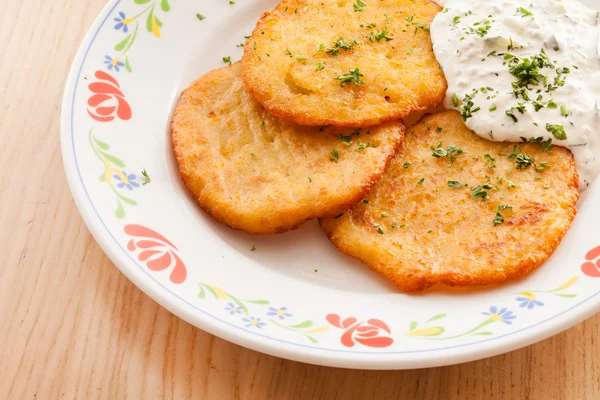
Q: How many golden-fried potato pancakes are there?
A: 3